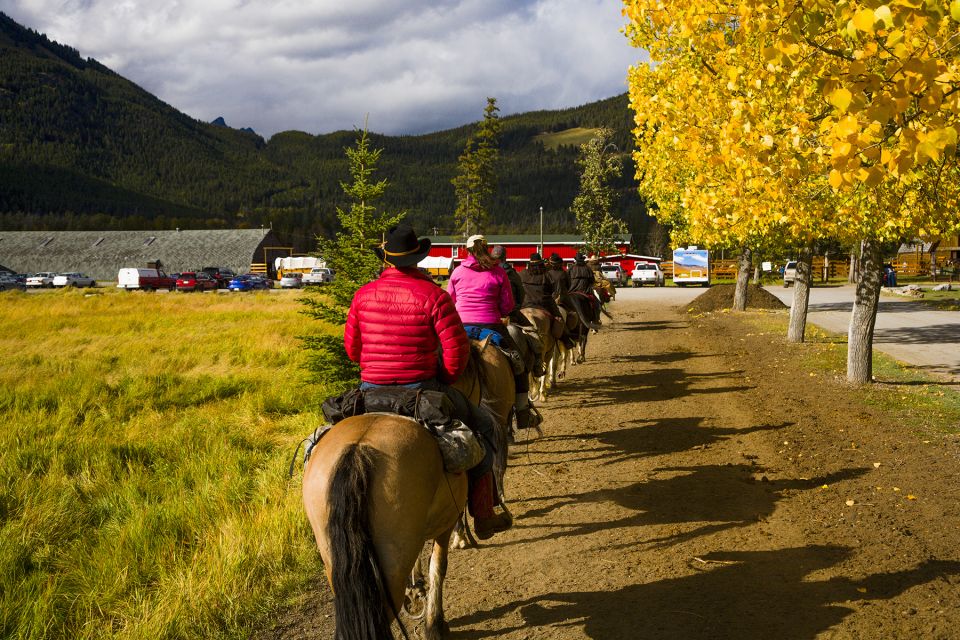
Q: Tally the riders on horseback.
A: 7